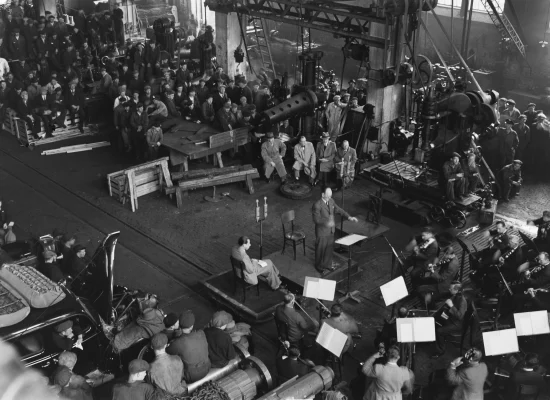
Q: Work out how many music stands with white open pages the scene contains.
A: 7